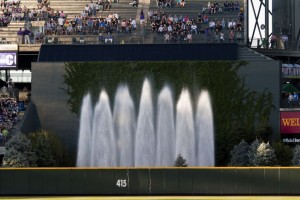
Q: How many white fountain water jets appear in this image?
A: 7